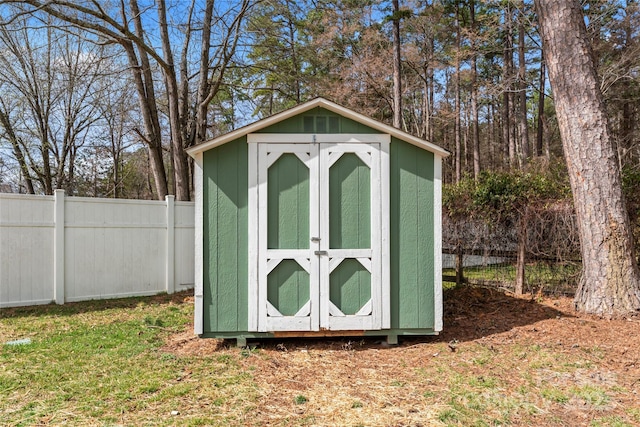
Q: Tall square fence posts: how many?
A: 2